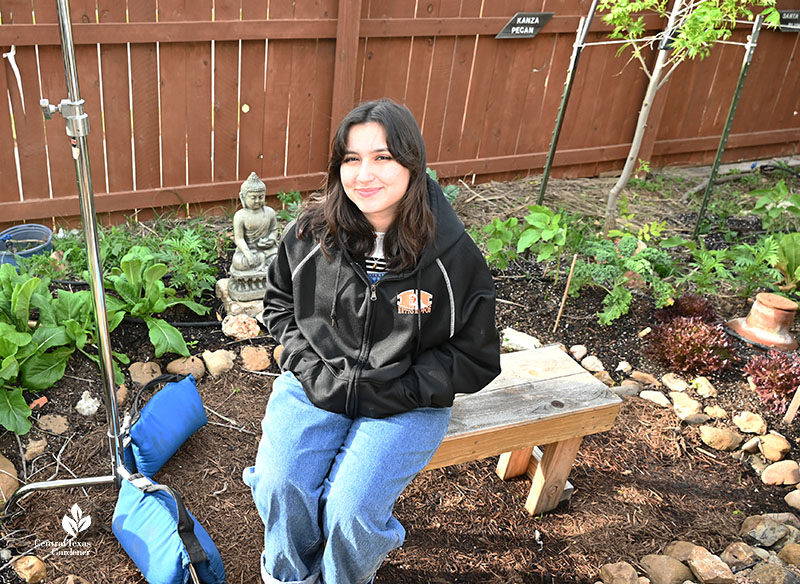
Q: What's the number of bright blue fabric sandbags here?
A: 2